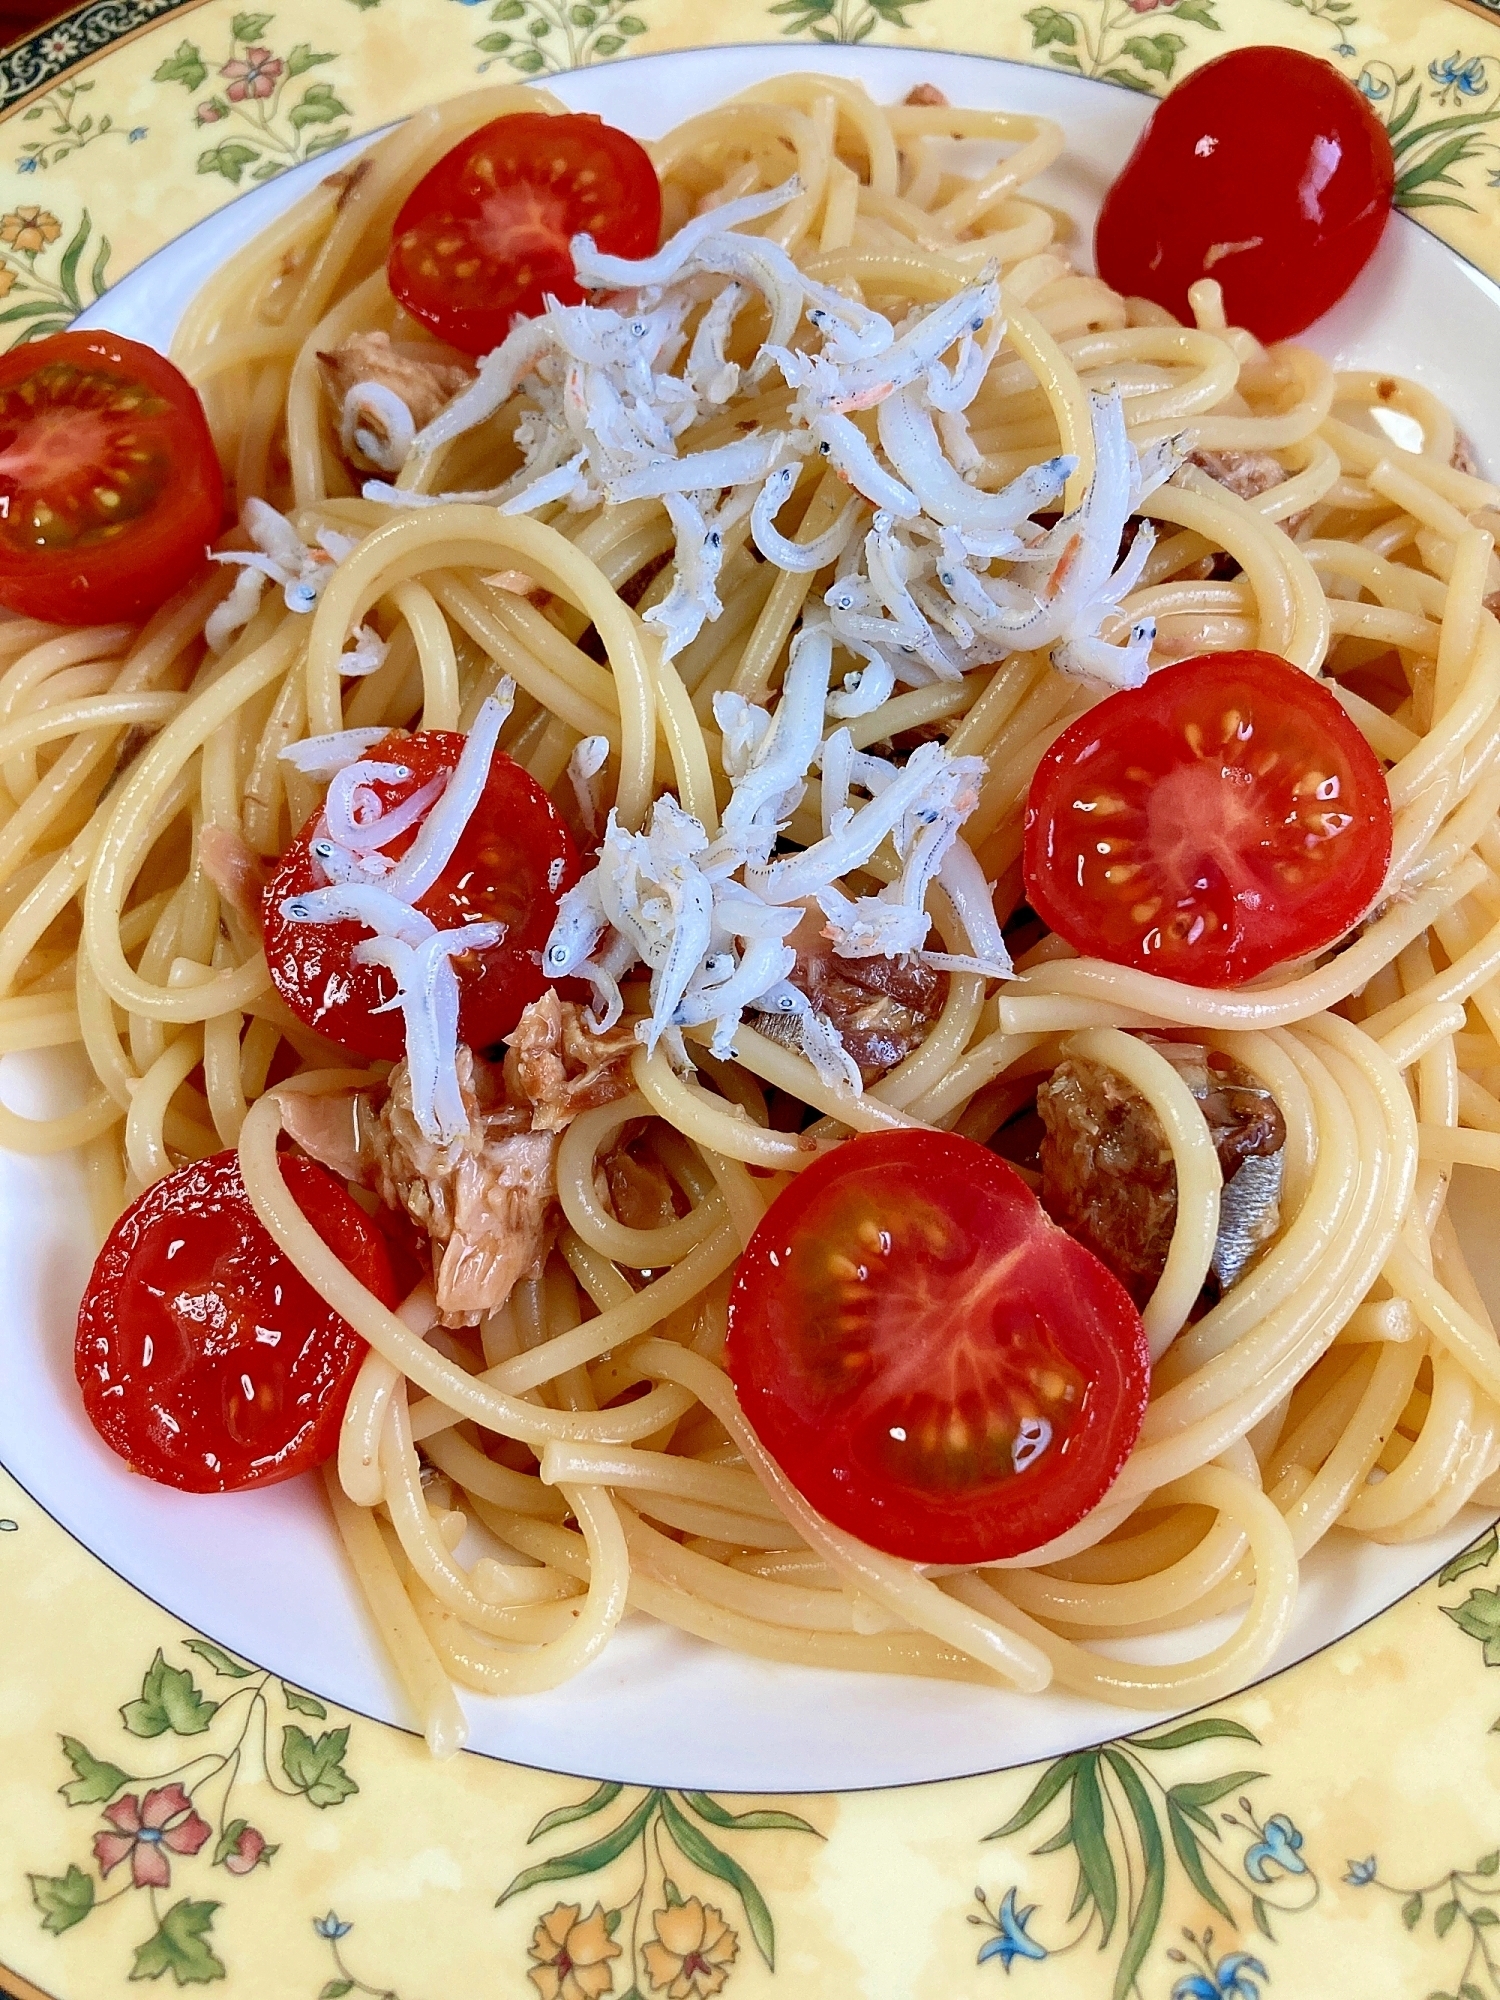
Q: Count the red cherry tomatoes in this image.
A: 7